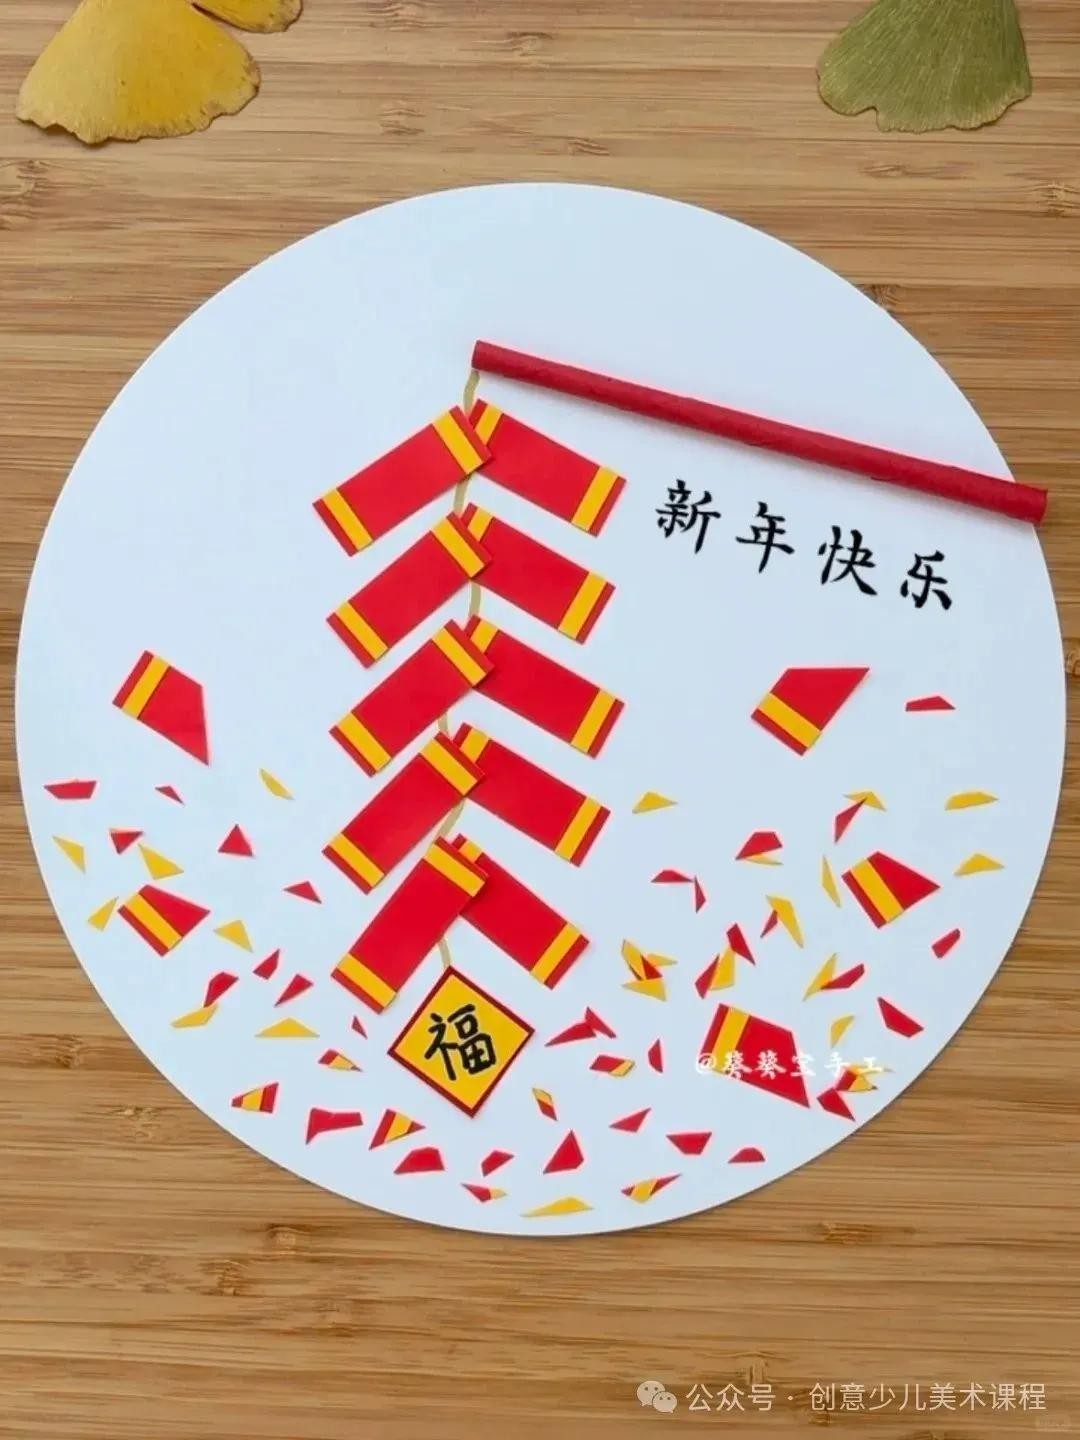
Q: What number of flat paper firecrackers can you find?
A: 10